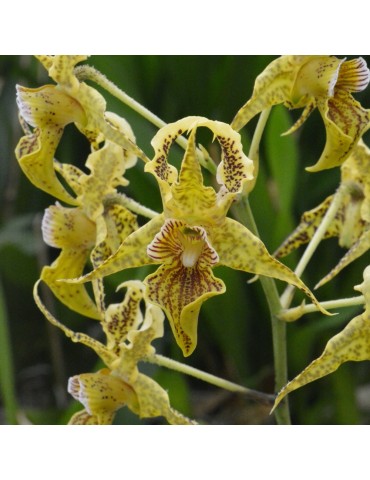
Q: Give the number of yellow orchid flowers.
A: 7